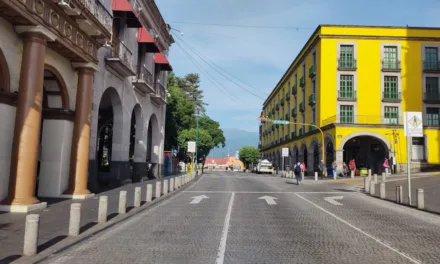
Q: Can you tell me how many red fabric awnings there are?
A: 3